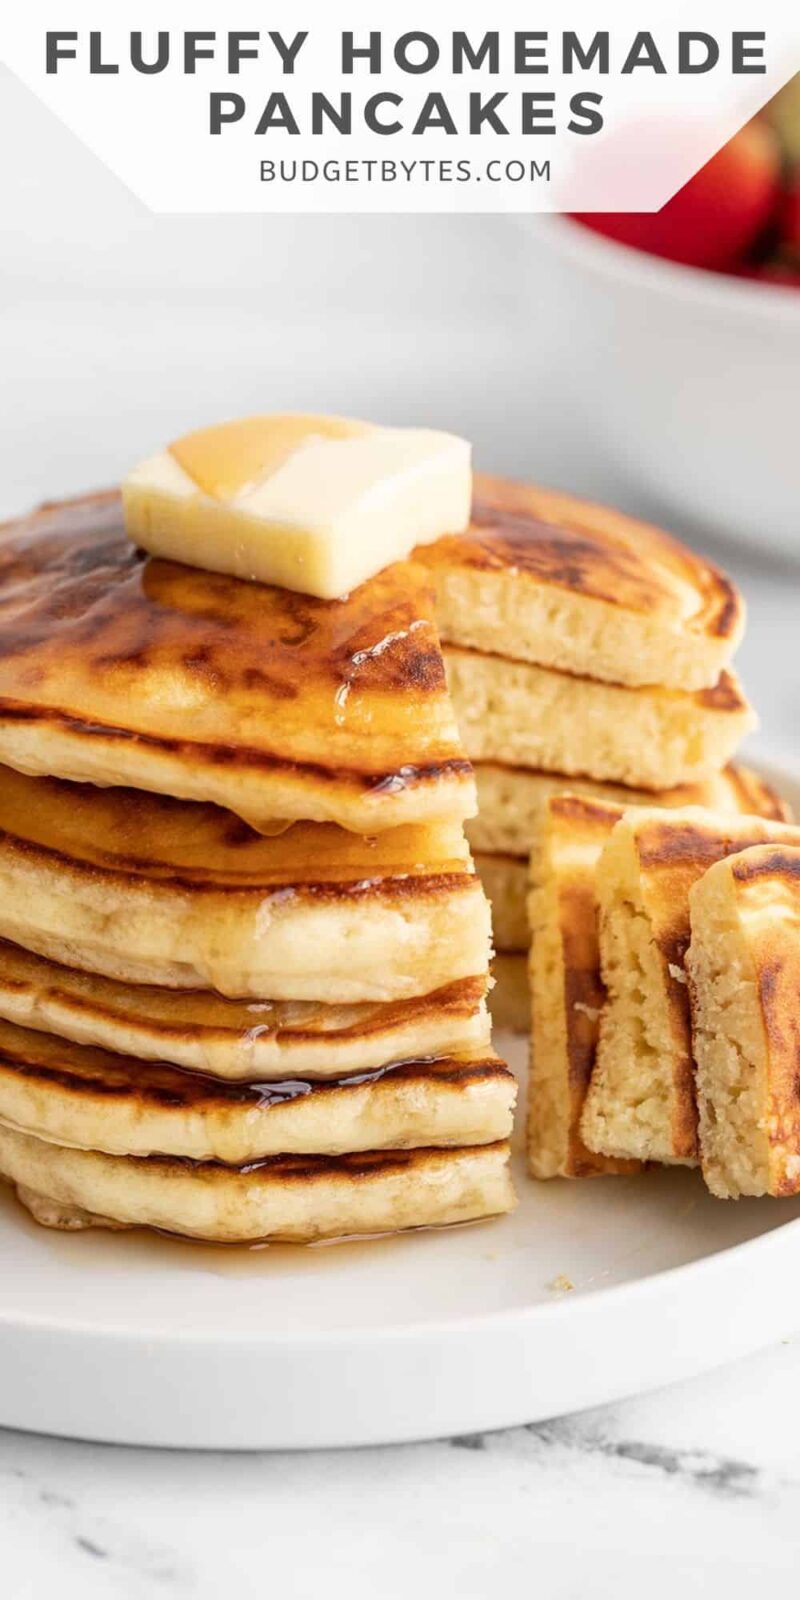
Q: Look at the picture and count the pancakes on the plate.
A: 5